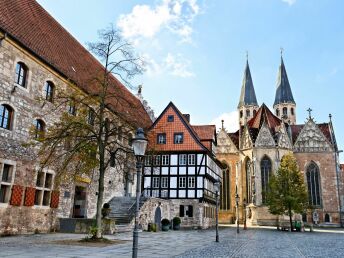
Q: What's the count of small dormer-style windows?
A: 3